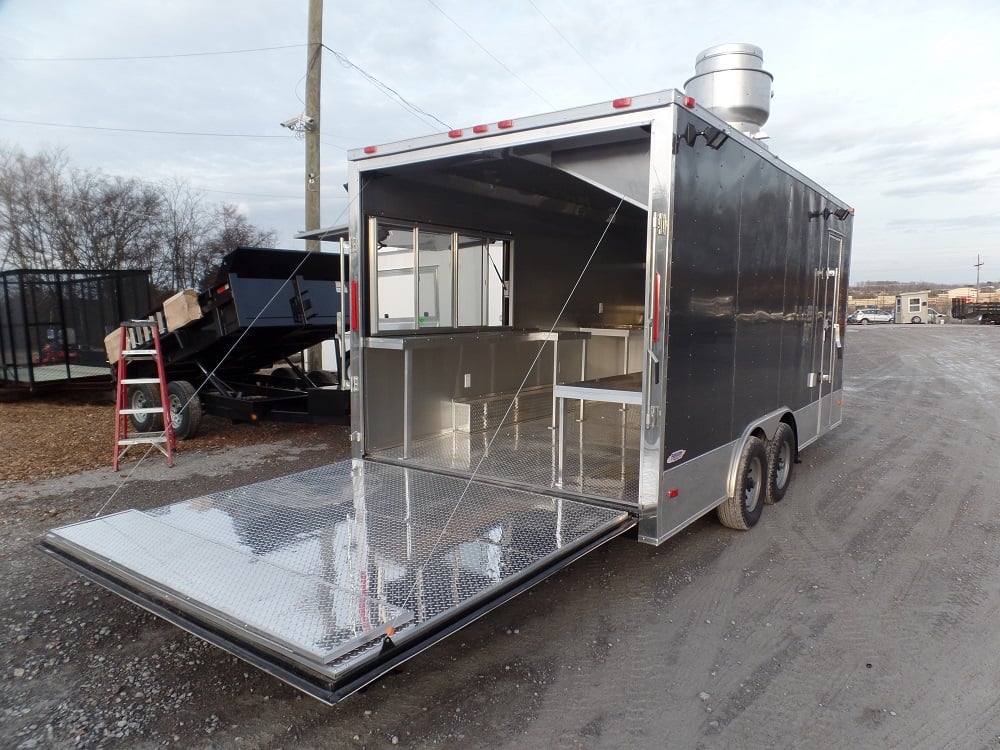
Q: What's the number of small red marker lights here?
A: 7